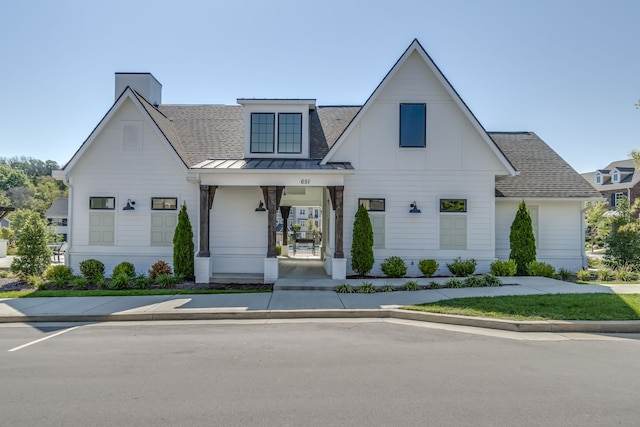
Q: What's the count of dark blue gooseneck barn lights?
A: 3